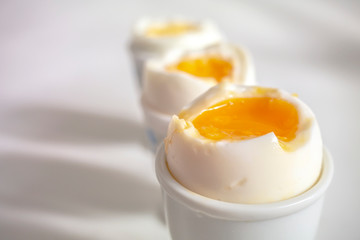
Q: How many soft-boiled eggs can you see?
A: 3